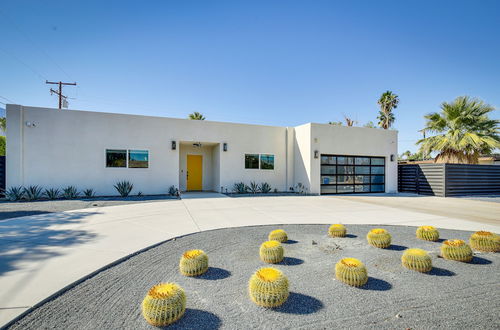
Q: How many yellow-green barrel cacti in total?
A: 12